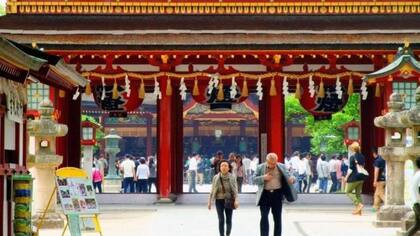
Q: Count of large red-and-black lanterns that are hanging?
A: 3